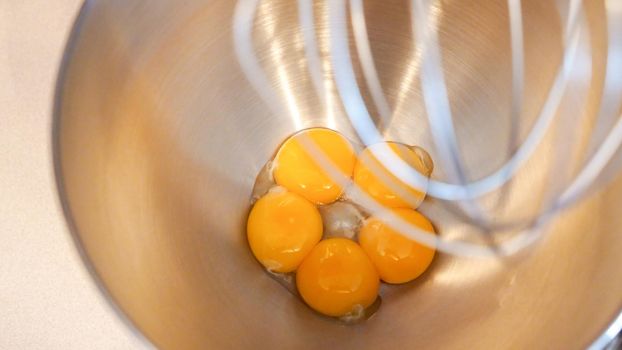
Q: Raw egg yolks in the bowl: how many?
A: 5